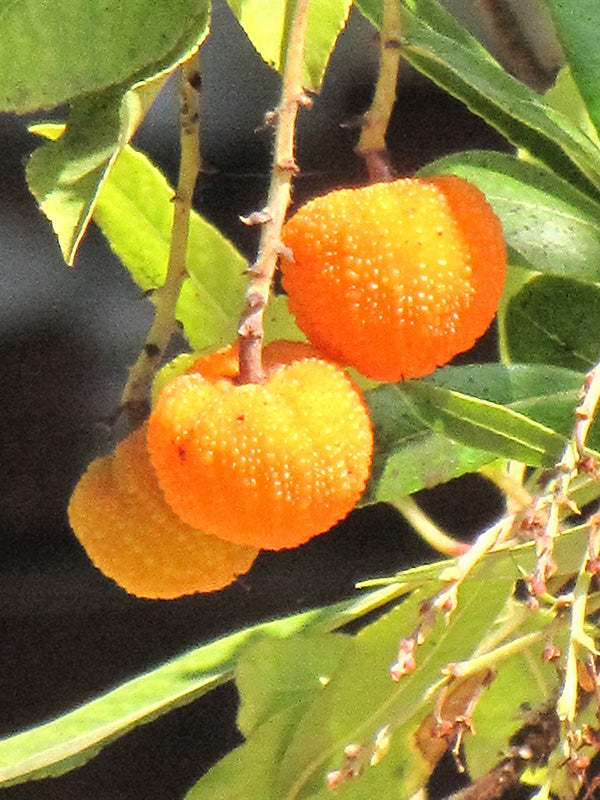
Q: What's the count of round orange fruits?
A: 3